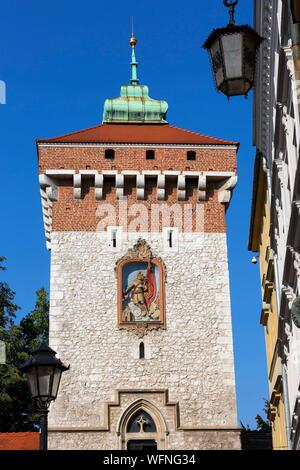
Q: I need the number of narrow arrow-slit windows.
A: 3